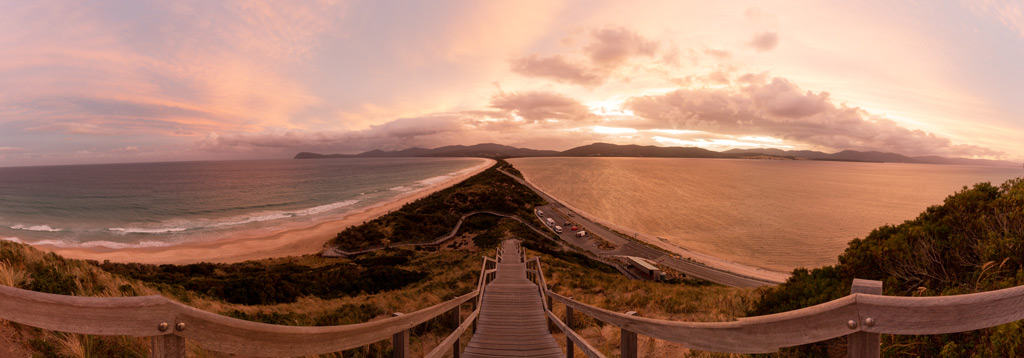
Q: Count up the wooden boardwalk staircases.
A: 1